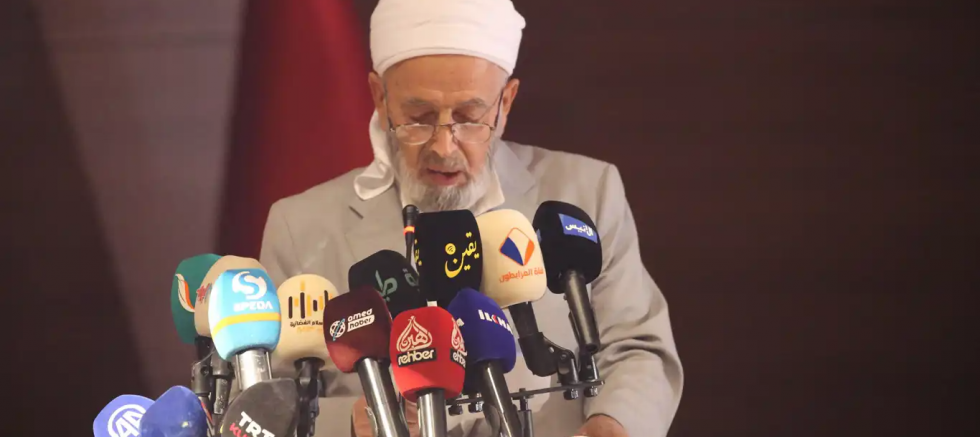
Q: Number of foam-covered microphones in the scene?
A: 14